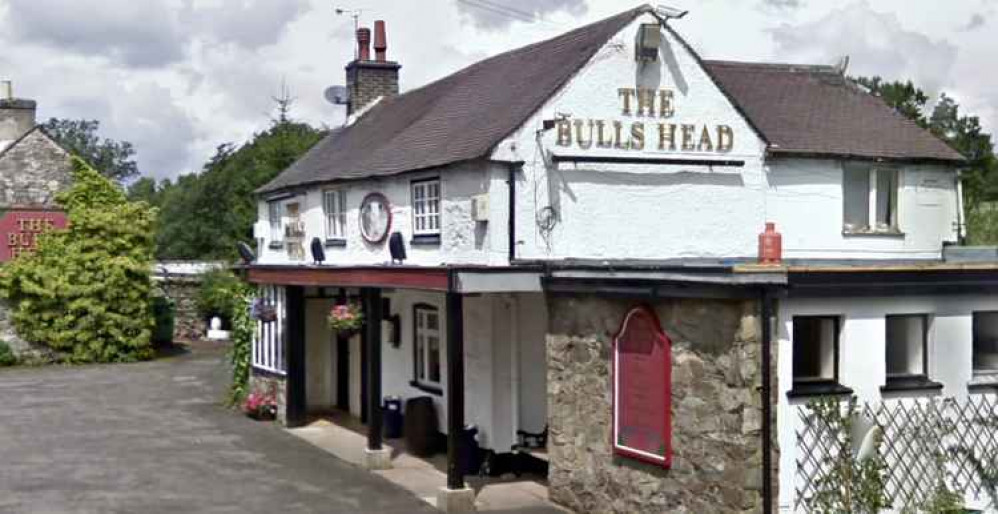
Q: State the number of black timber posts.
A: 3